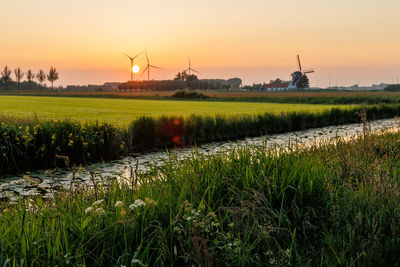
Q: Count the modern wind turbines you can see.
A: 3